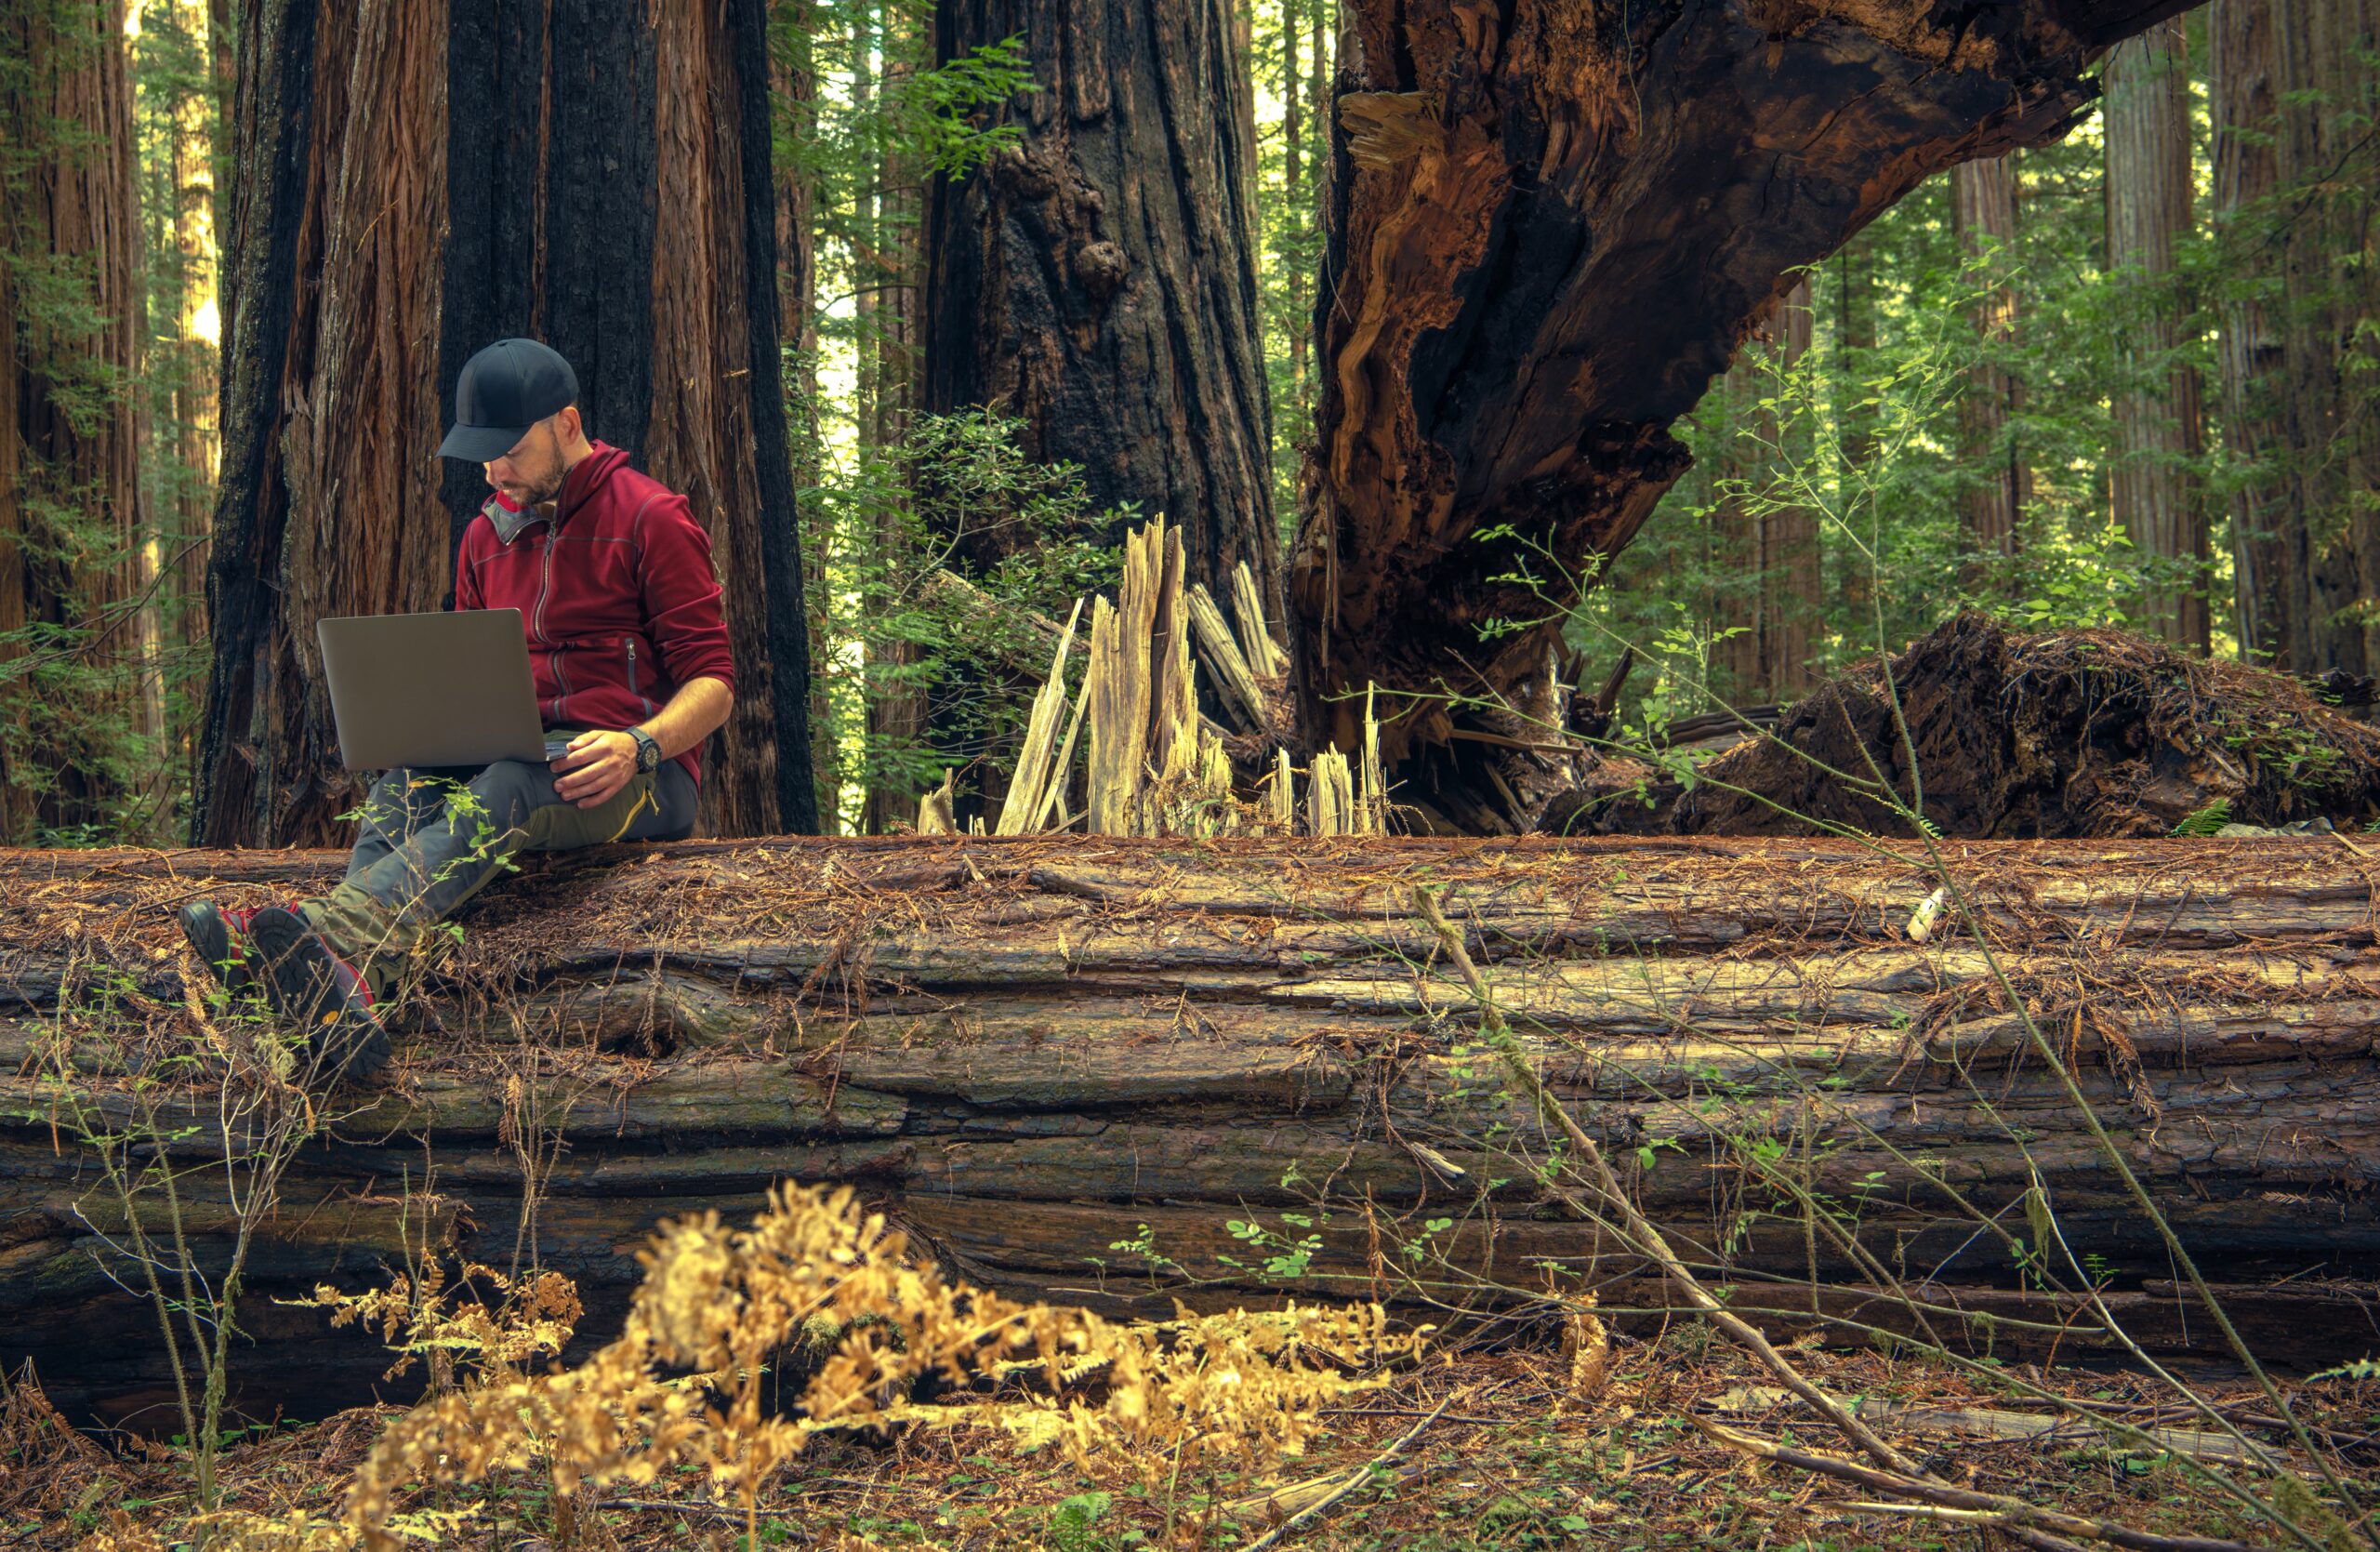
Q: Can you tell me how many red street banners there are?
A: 0